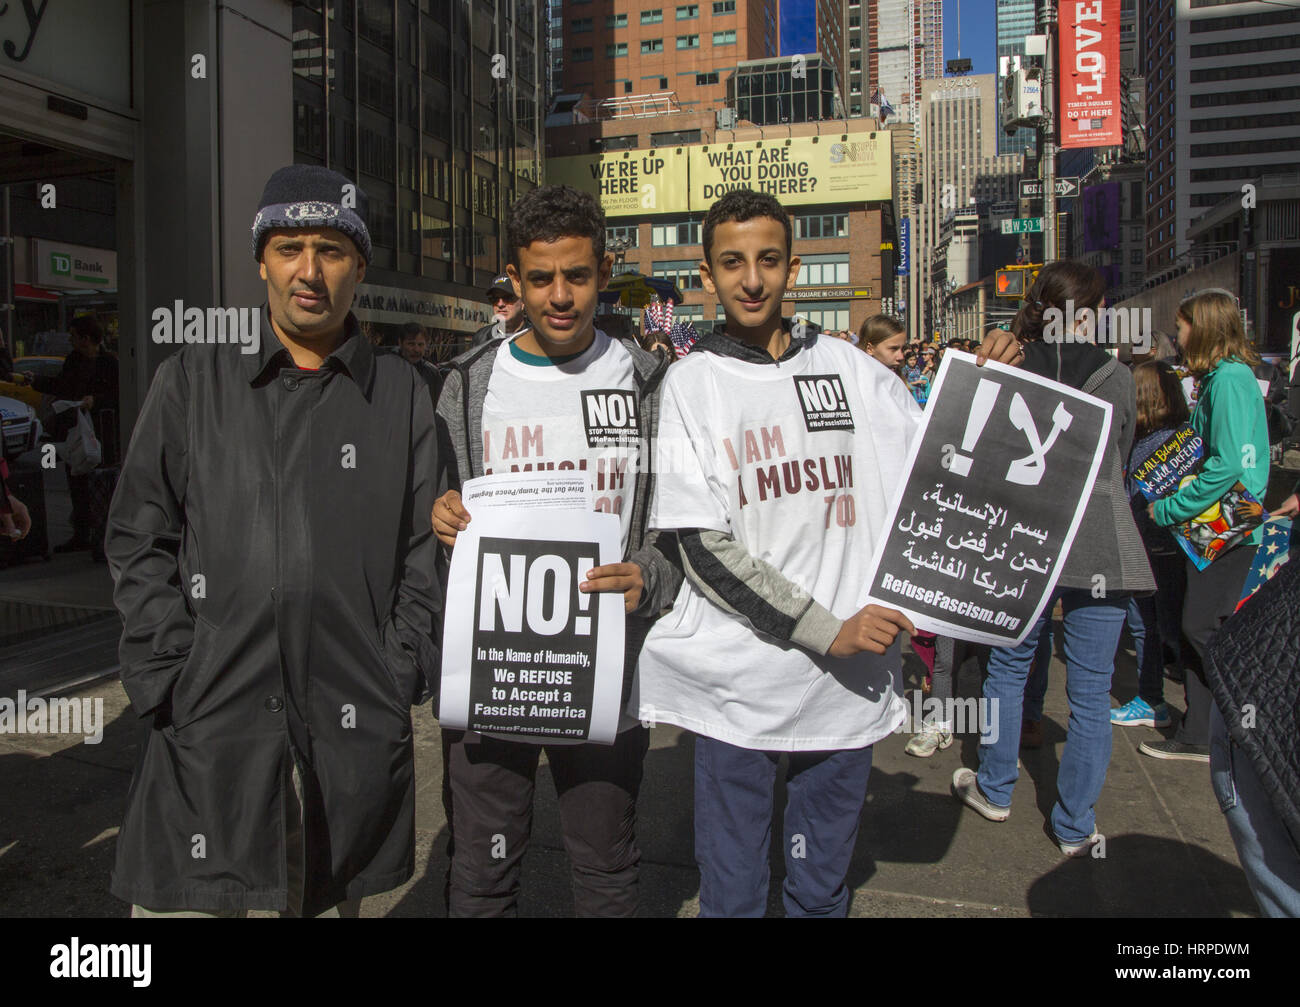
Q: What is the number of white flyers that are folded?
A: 1